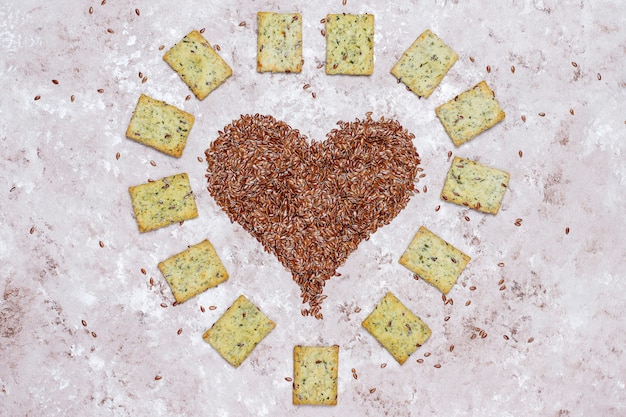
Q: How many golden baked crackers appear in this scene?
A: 13